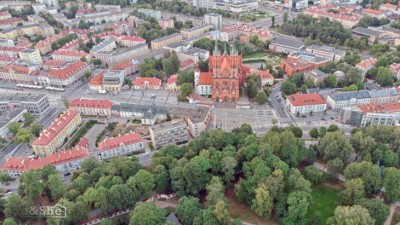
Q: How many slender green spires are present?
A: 3